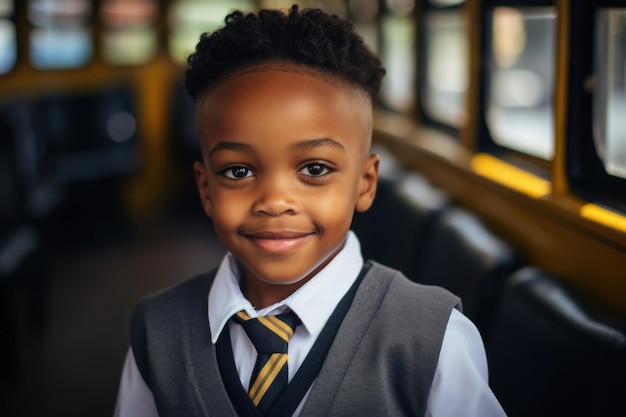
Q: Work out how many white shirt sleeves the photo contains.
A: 2